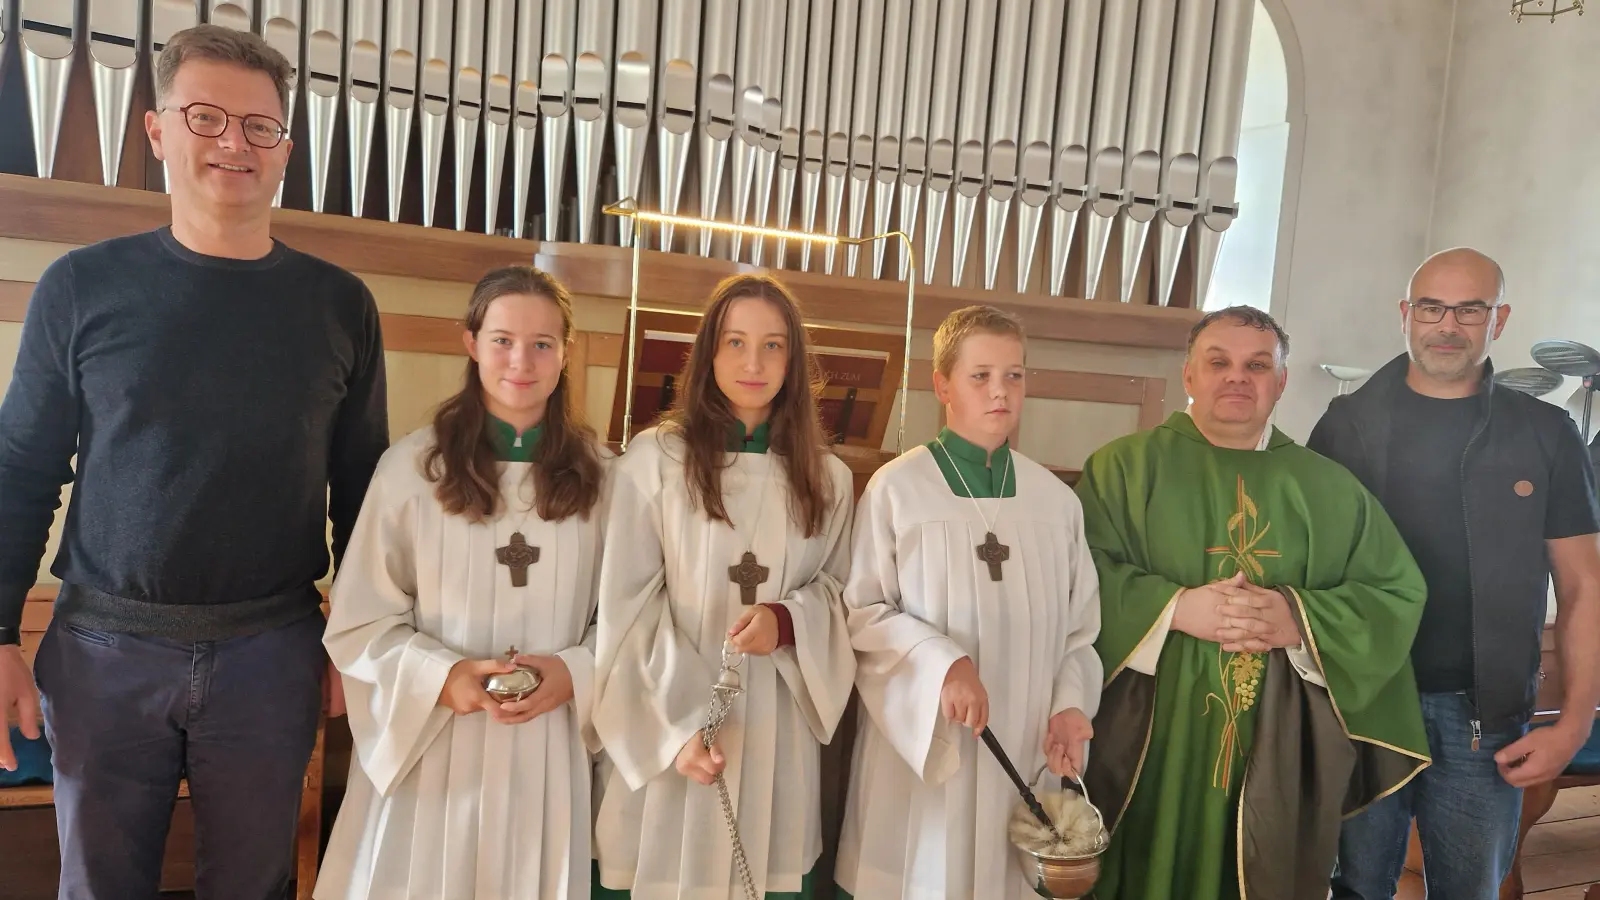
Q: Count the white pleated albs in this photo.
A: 3